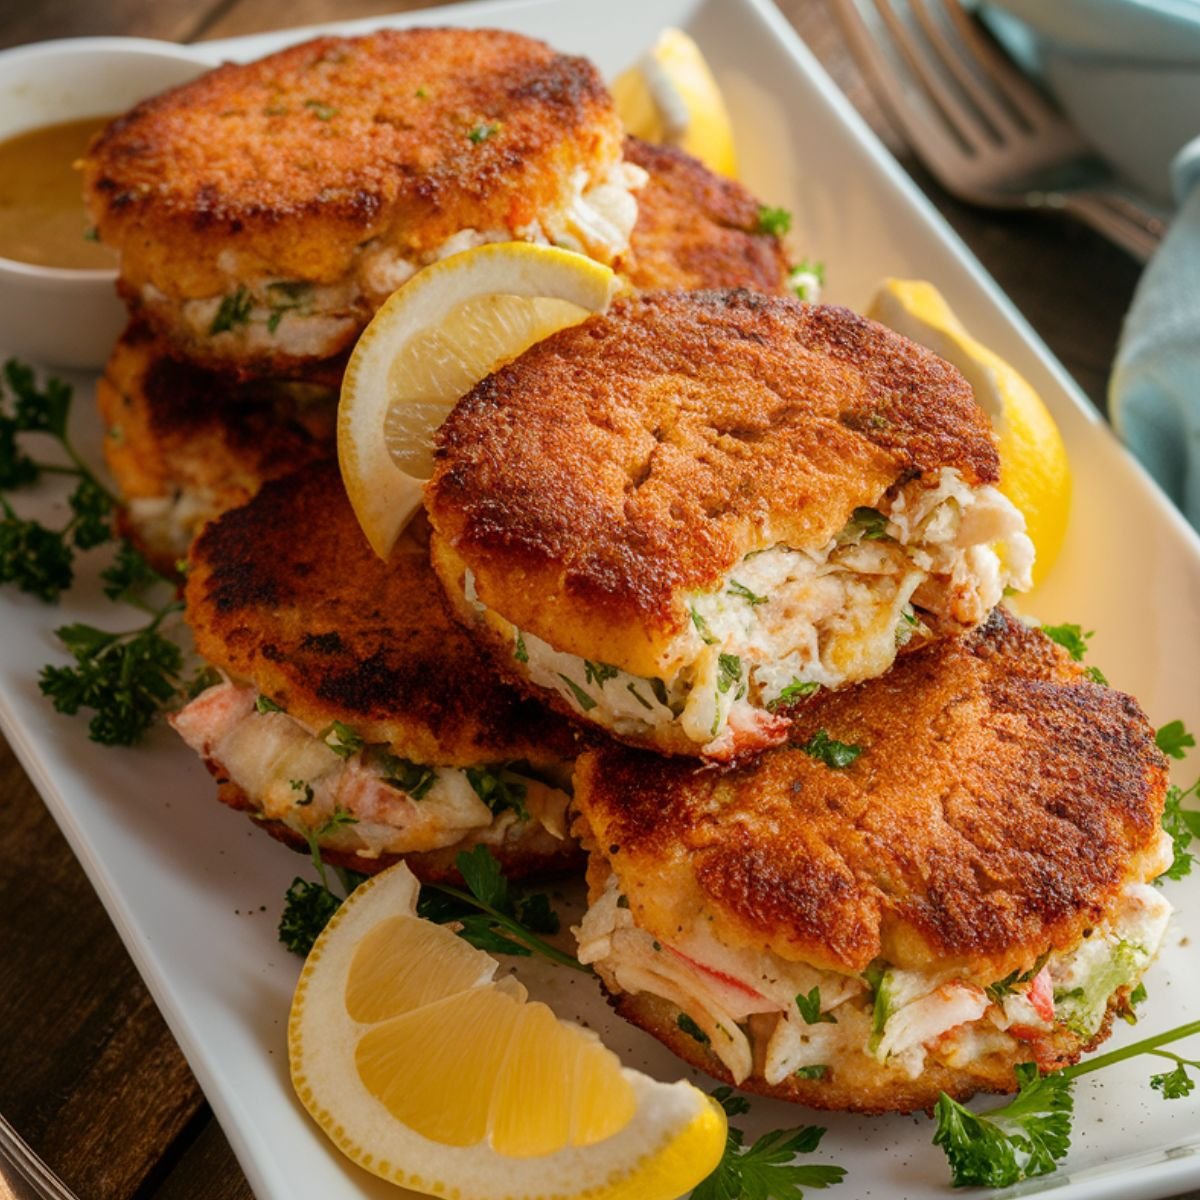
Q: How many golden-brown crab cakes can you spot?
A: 6